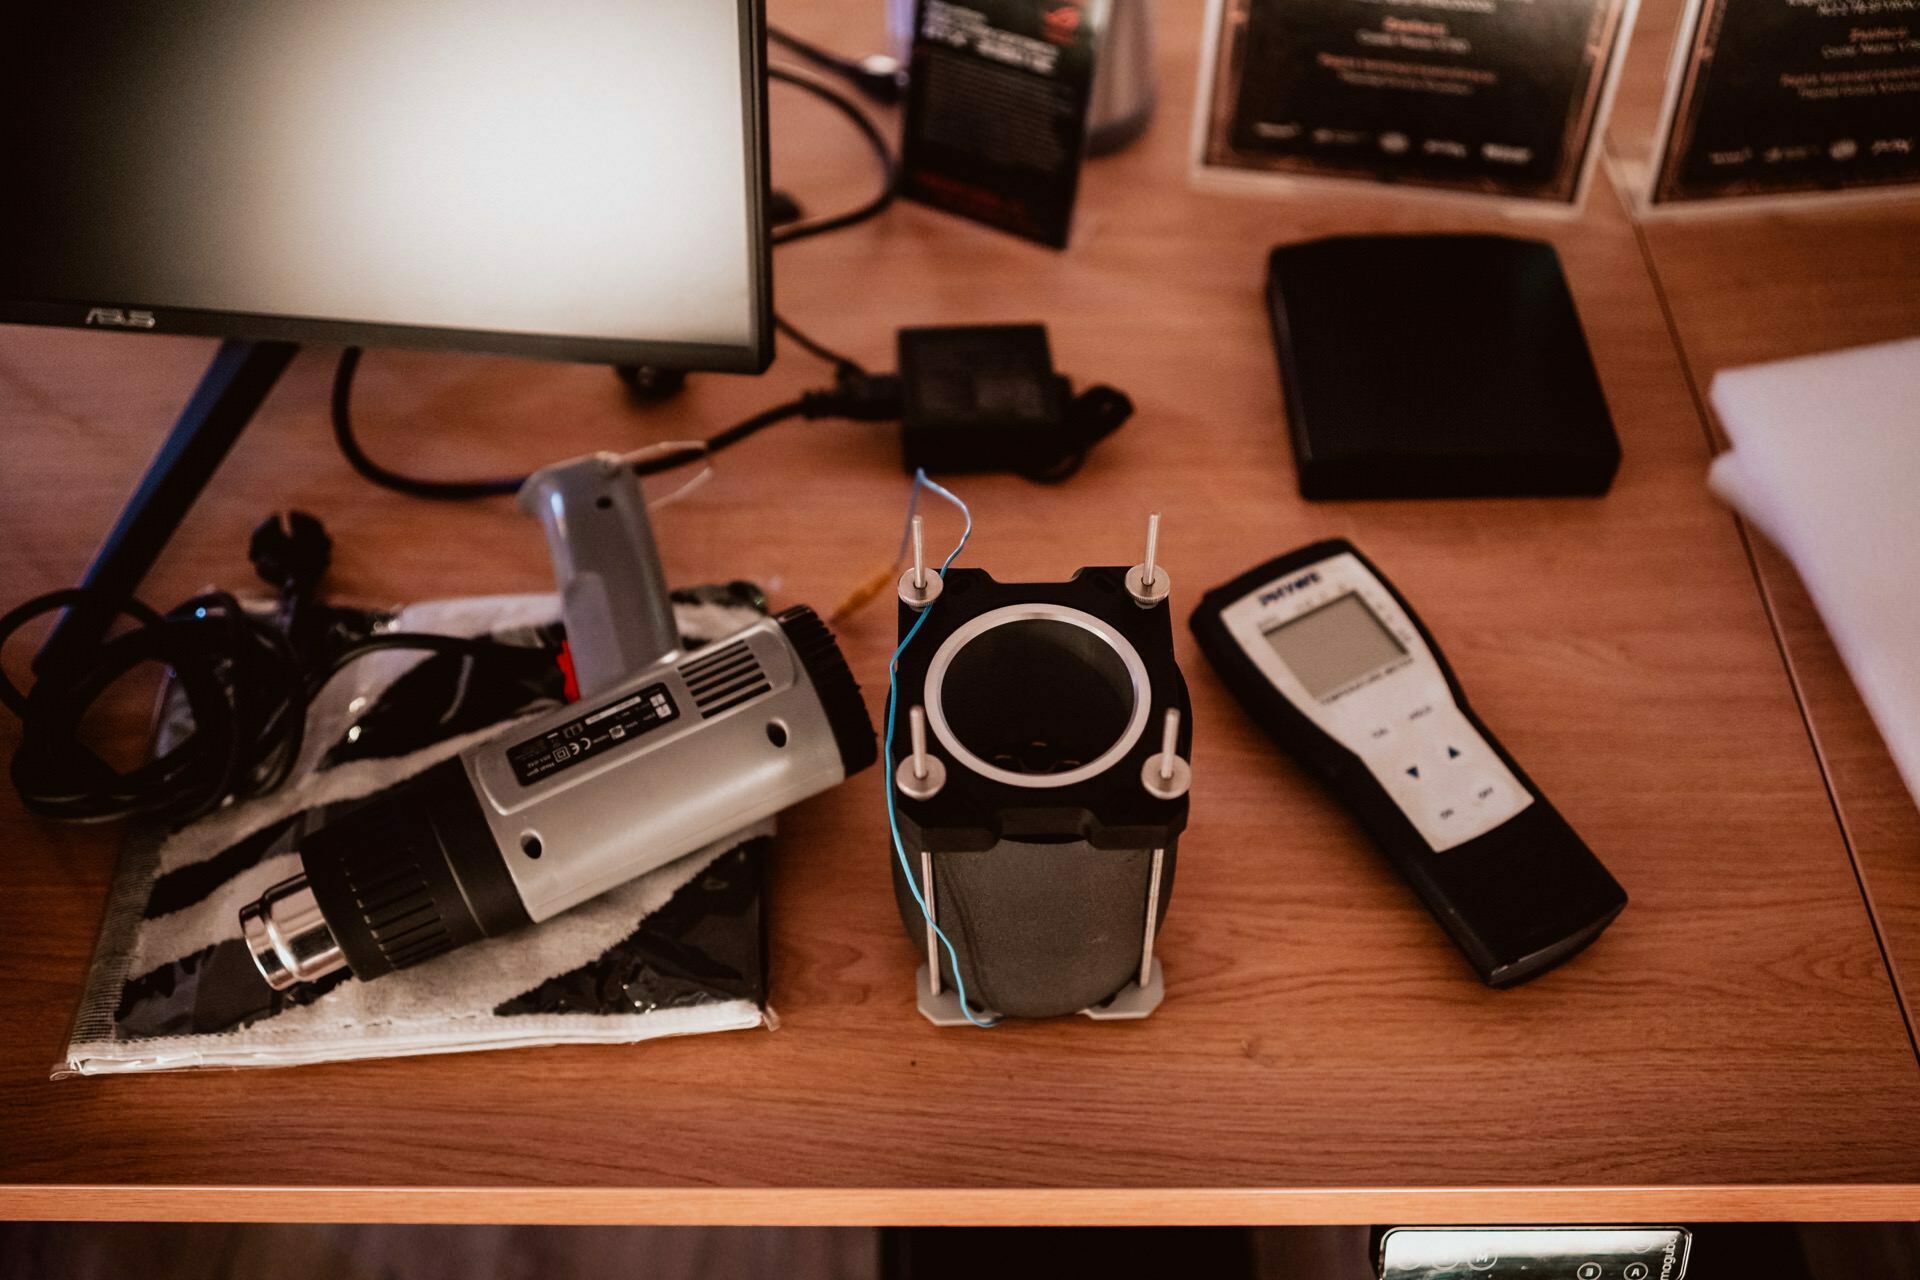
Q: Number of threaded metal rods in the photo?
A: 4